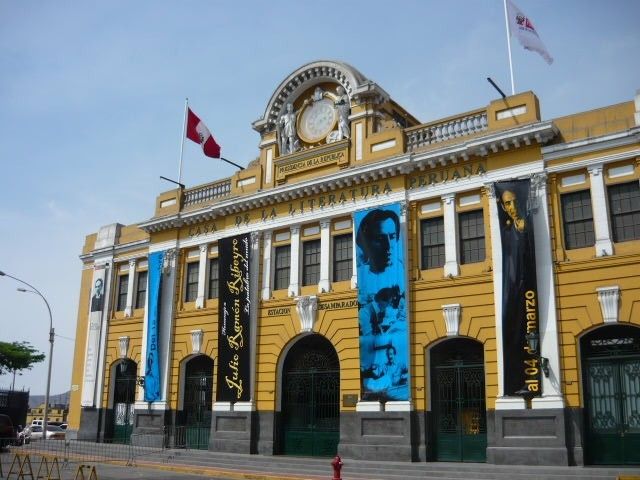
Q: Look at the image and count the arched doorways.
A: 5